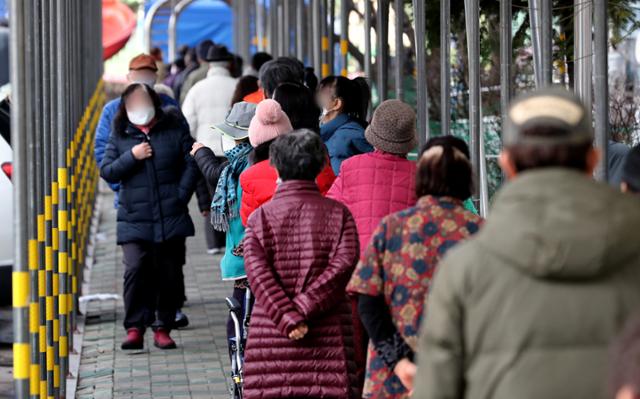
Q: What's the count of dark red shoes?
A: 2